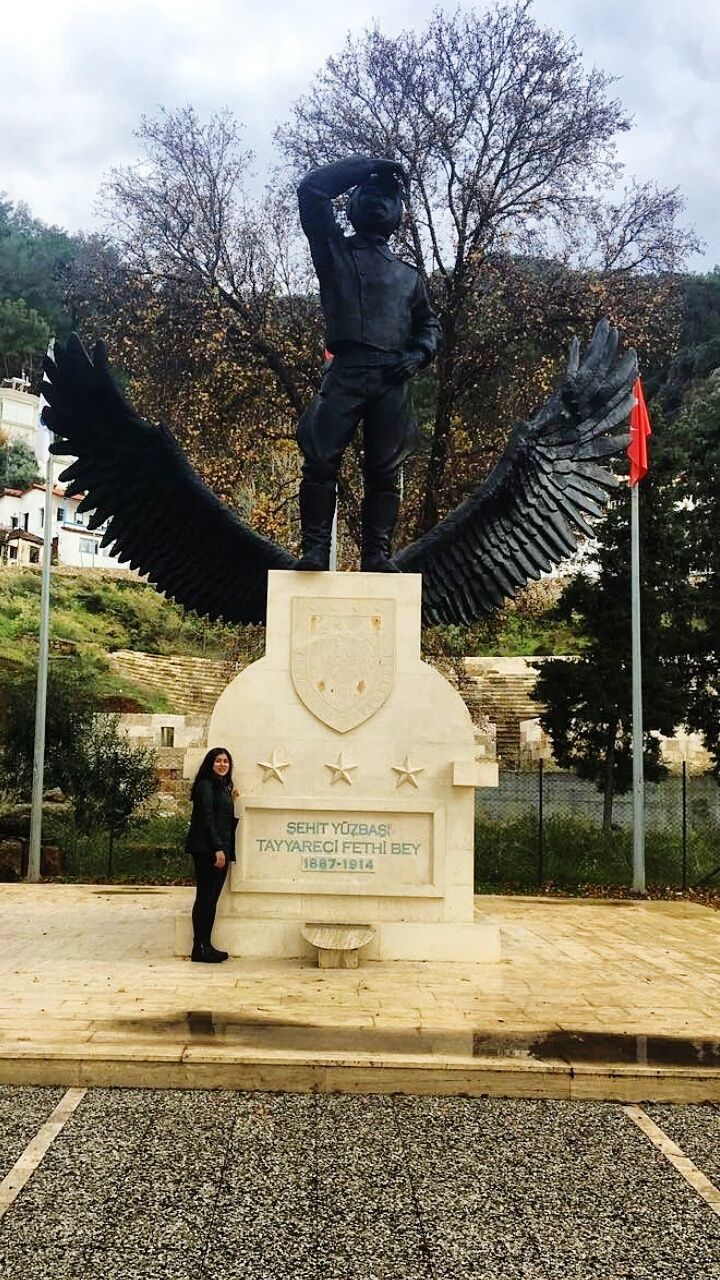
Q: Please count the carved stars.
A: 3